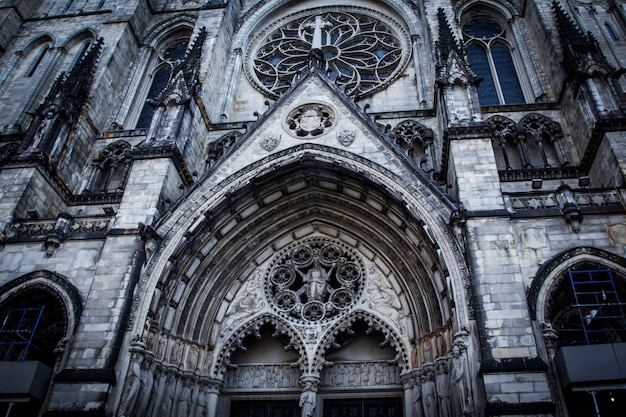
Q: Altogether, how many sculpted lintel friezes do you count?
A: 2